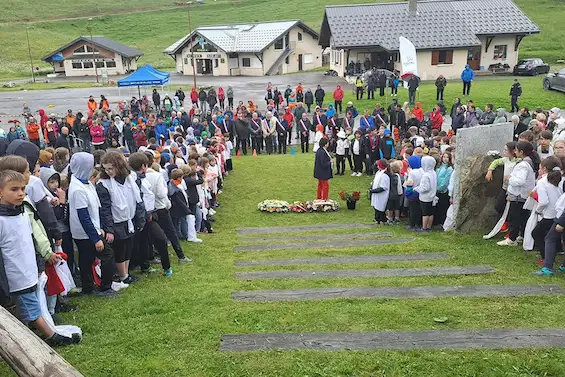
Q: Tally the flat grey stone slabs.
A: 7